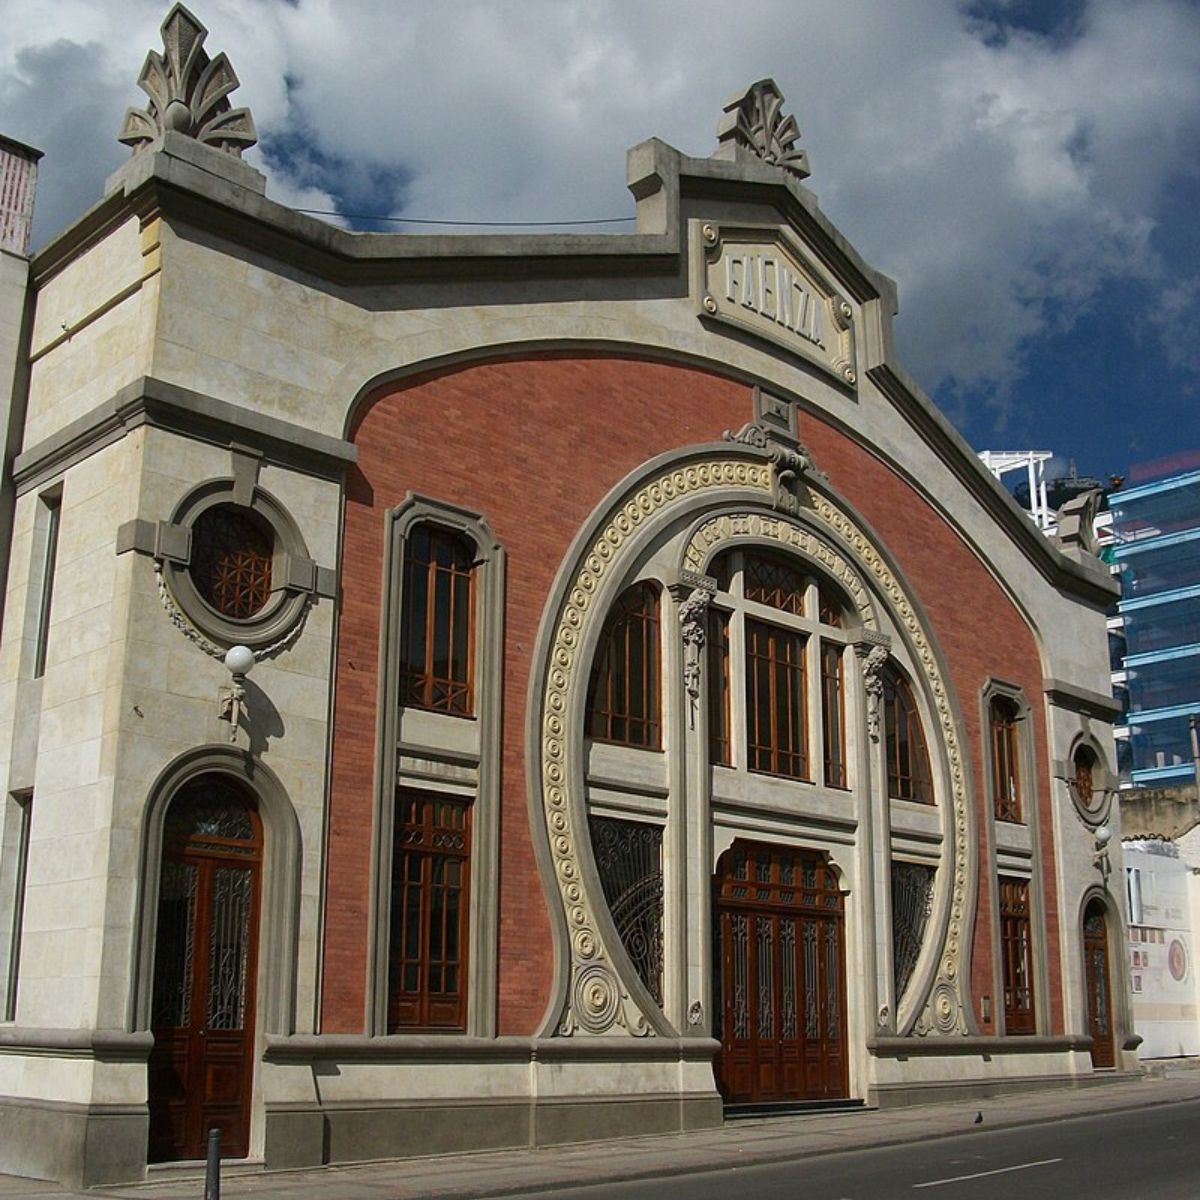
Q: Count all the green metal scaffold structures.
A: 0